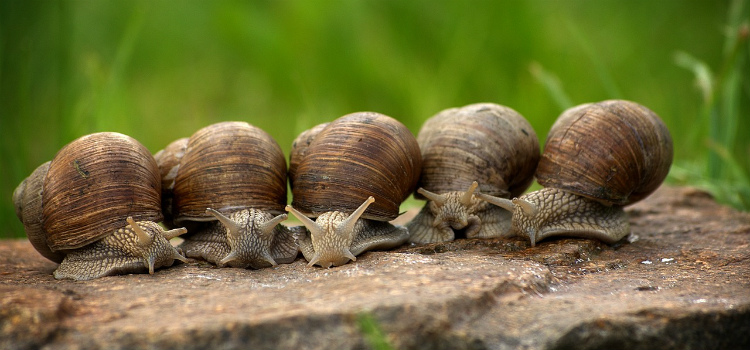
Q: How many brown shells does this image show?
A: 5